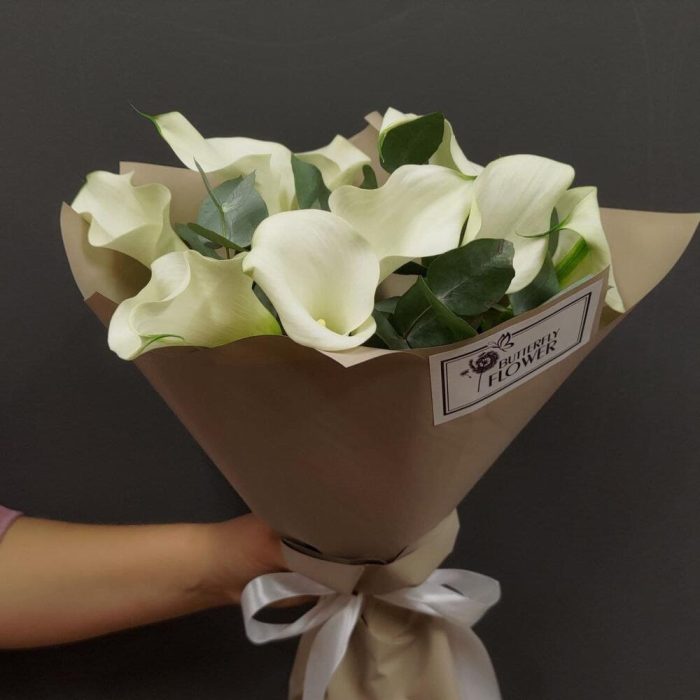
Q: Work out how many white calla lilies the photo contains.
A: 9